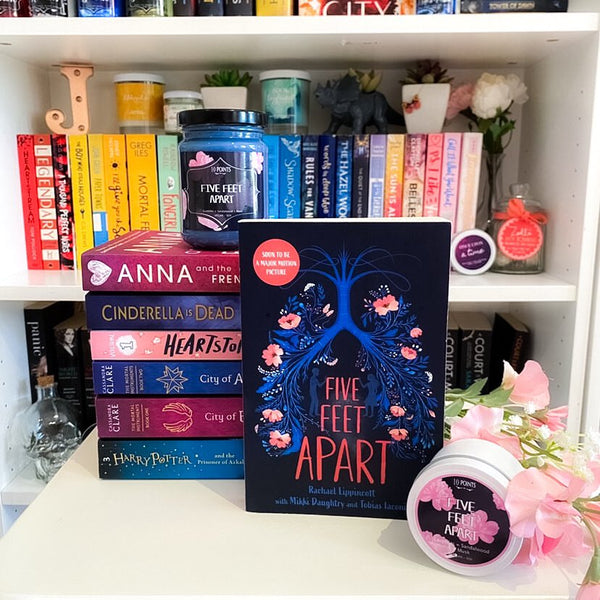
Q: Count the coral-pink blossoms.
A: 9